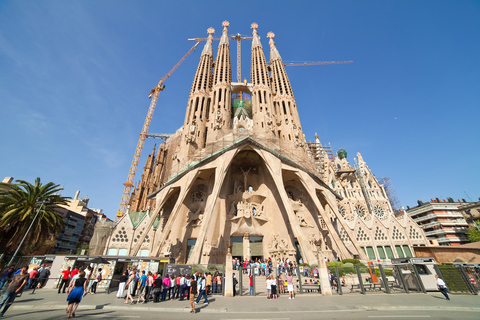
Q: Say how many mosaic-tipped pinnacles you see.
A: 4